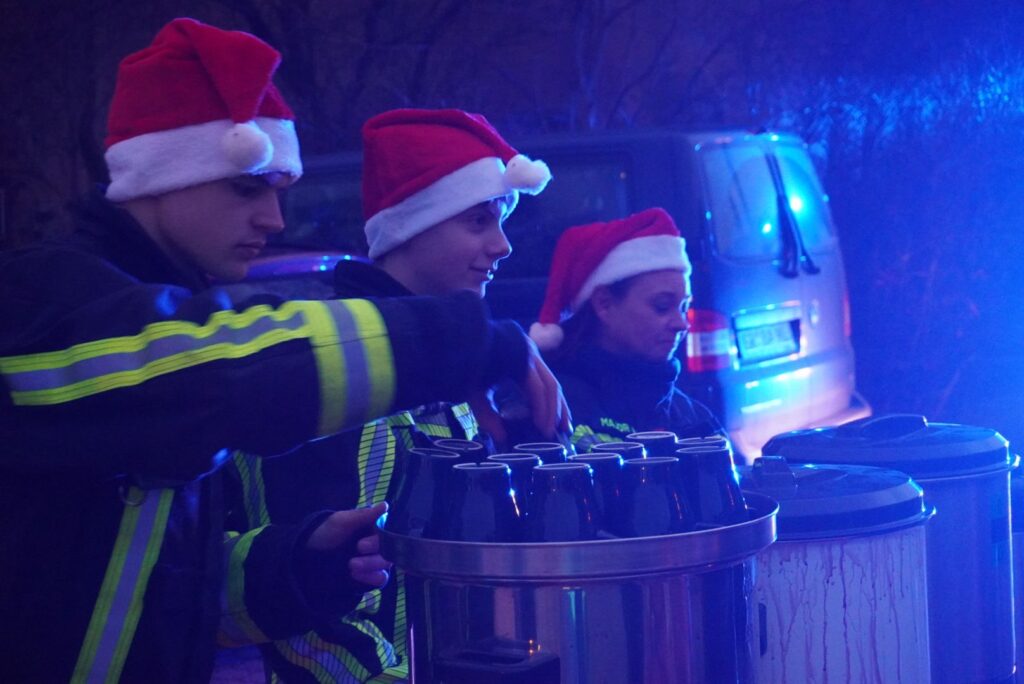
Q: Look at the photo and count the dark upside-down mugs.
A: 12